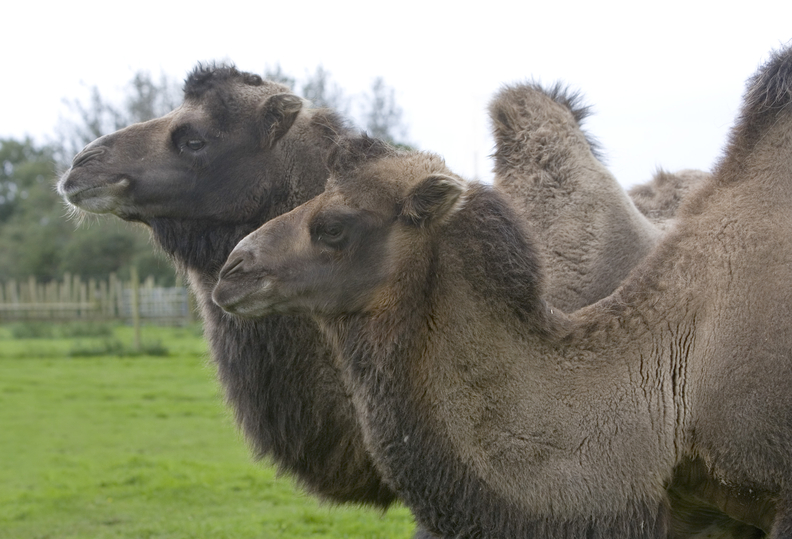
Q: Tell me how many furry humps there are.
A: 3